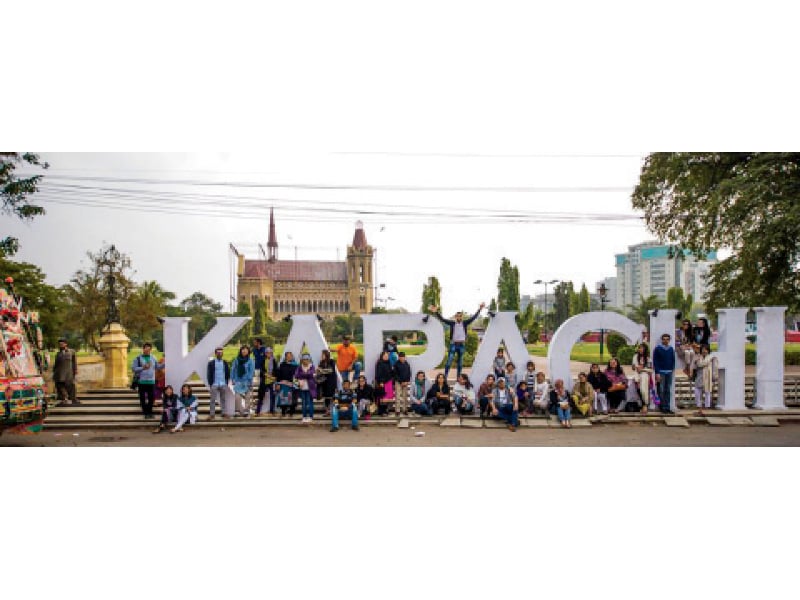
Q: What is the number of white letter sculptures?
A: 7